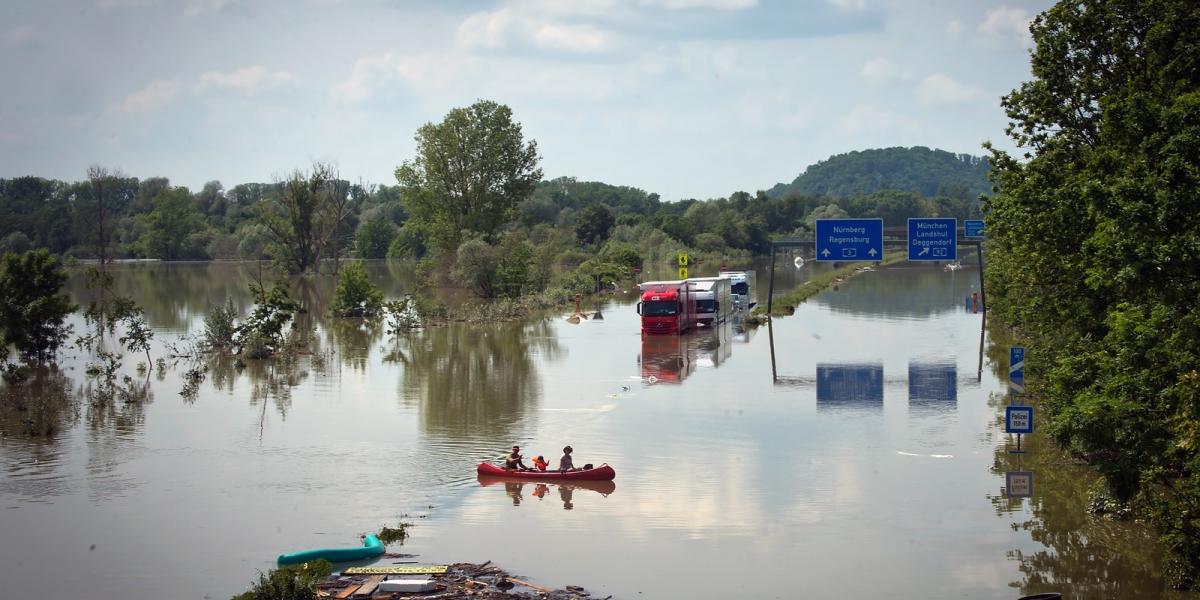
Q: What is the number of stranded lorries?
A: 3